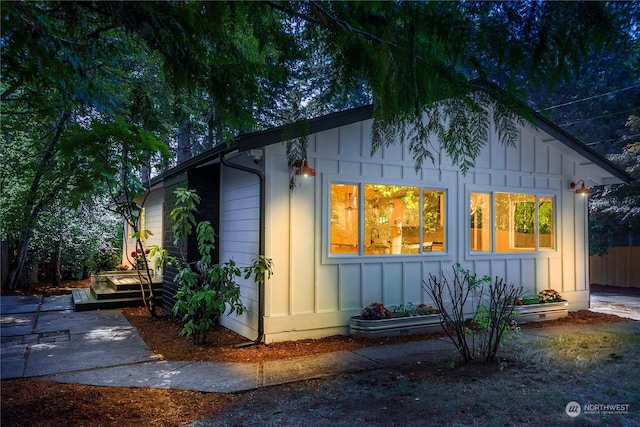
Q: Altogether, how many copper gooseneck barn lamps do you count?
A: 2